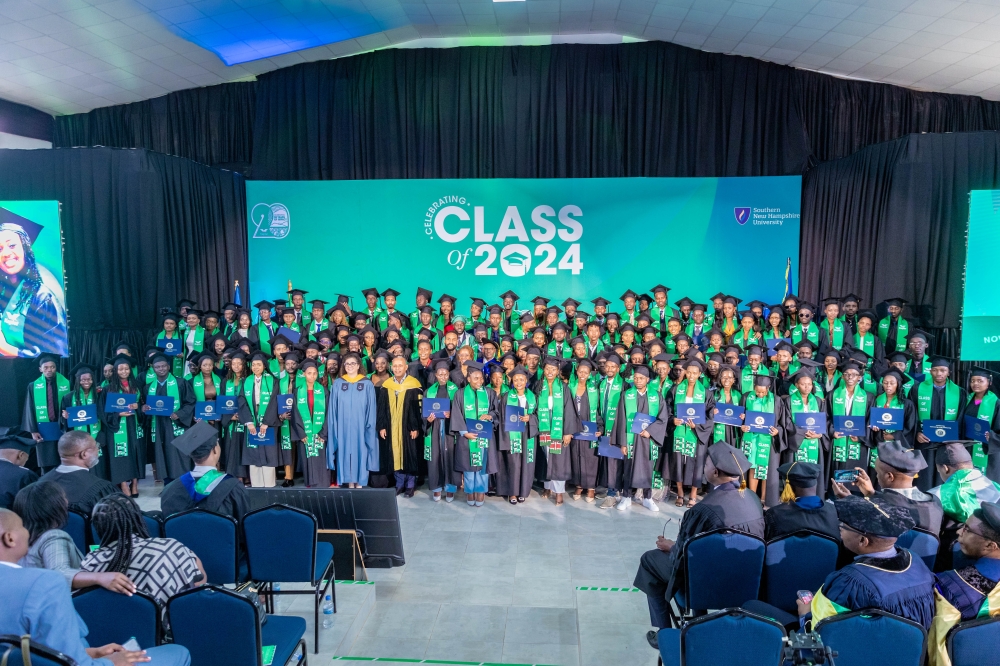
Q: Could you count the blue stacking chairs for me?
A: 14